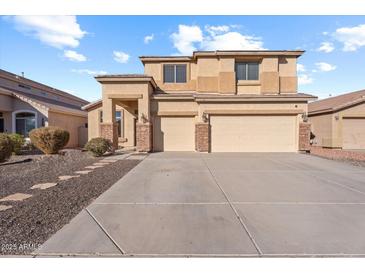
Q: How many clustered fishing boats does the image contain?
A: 0